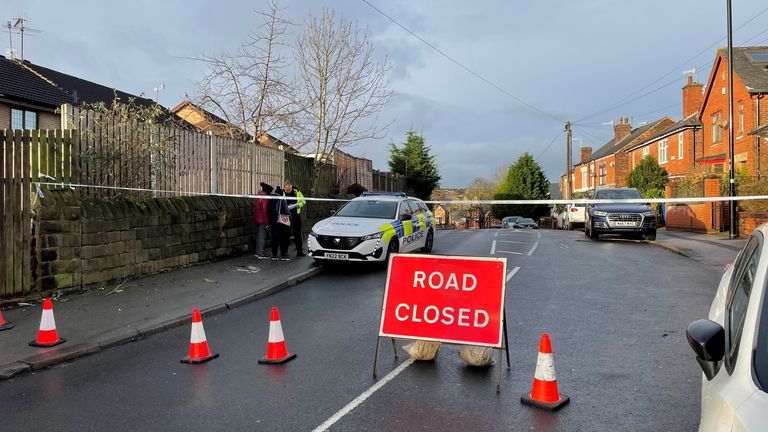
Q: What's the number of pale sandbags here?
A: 2